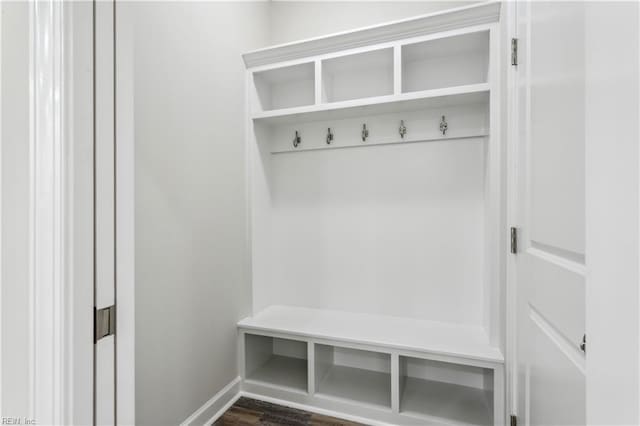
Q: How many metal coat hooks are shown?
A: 5